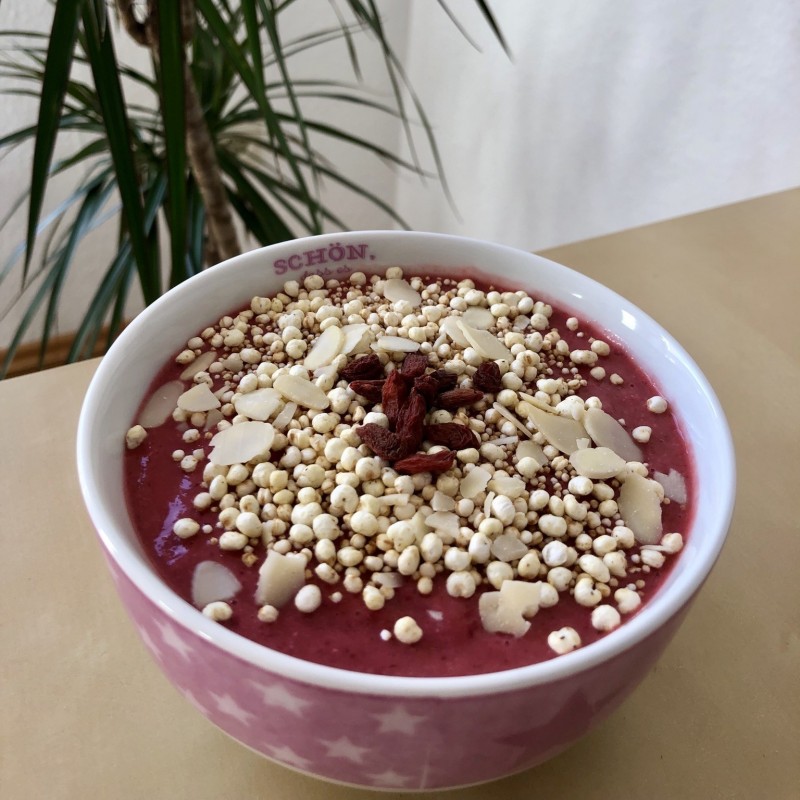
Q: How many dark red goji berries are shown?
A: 12